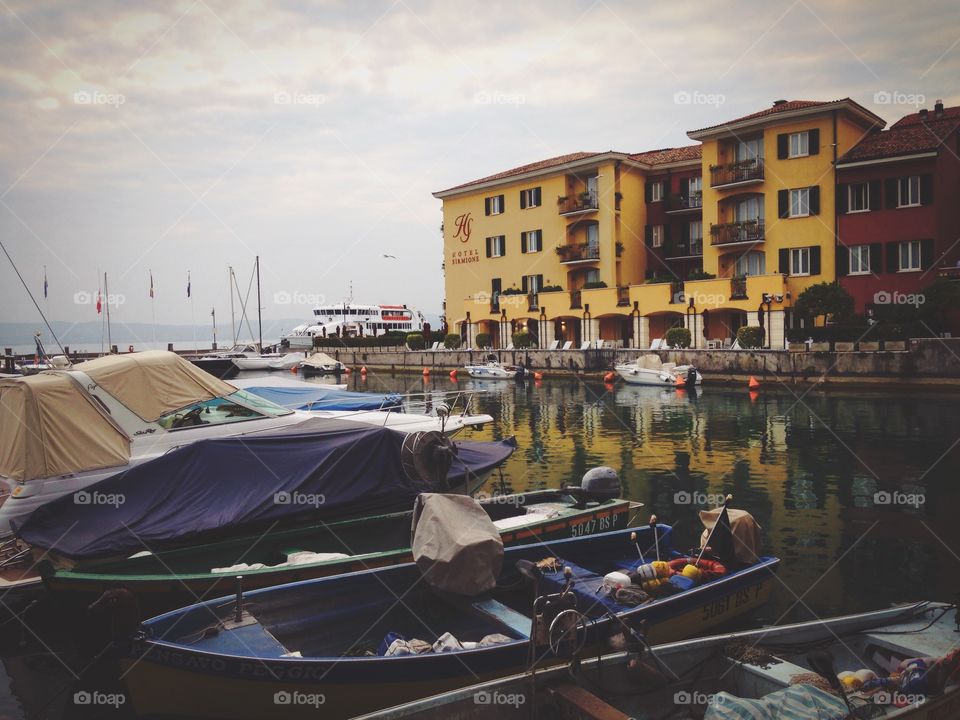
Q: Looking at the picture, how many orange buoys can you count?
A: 9